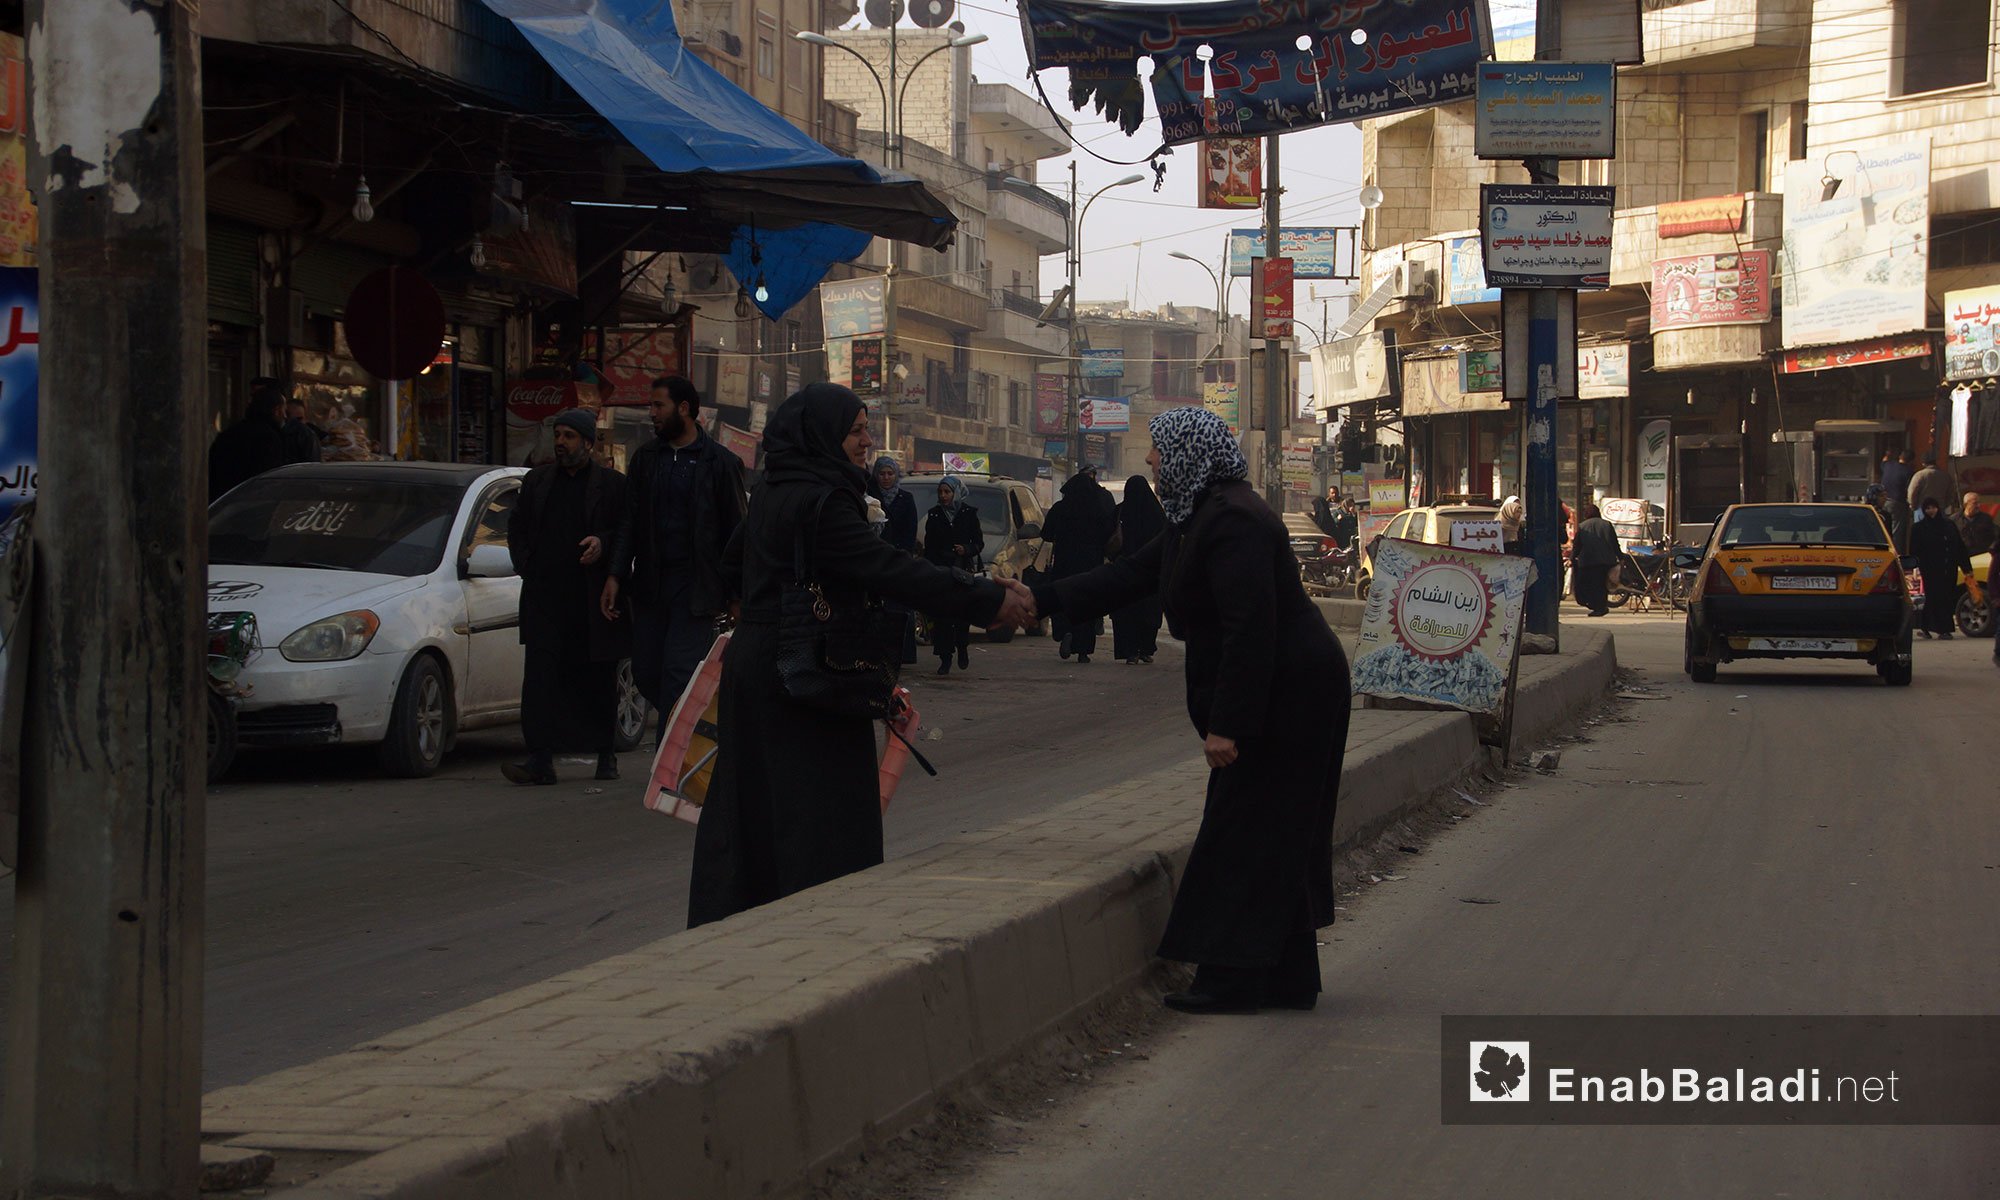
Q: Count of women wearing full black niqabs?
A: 2